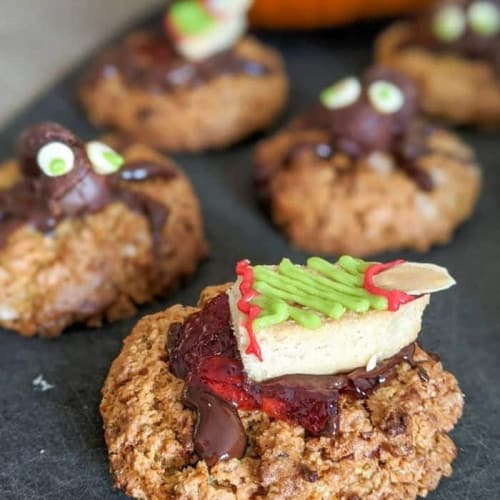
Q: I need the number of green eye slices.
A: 6